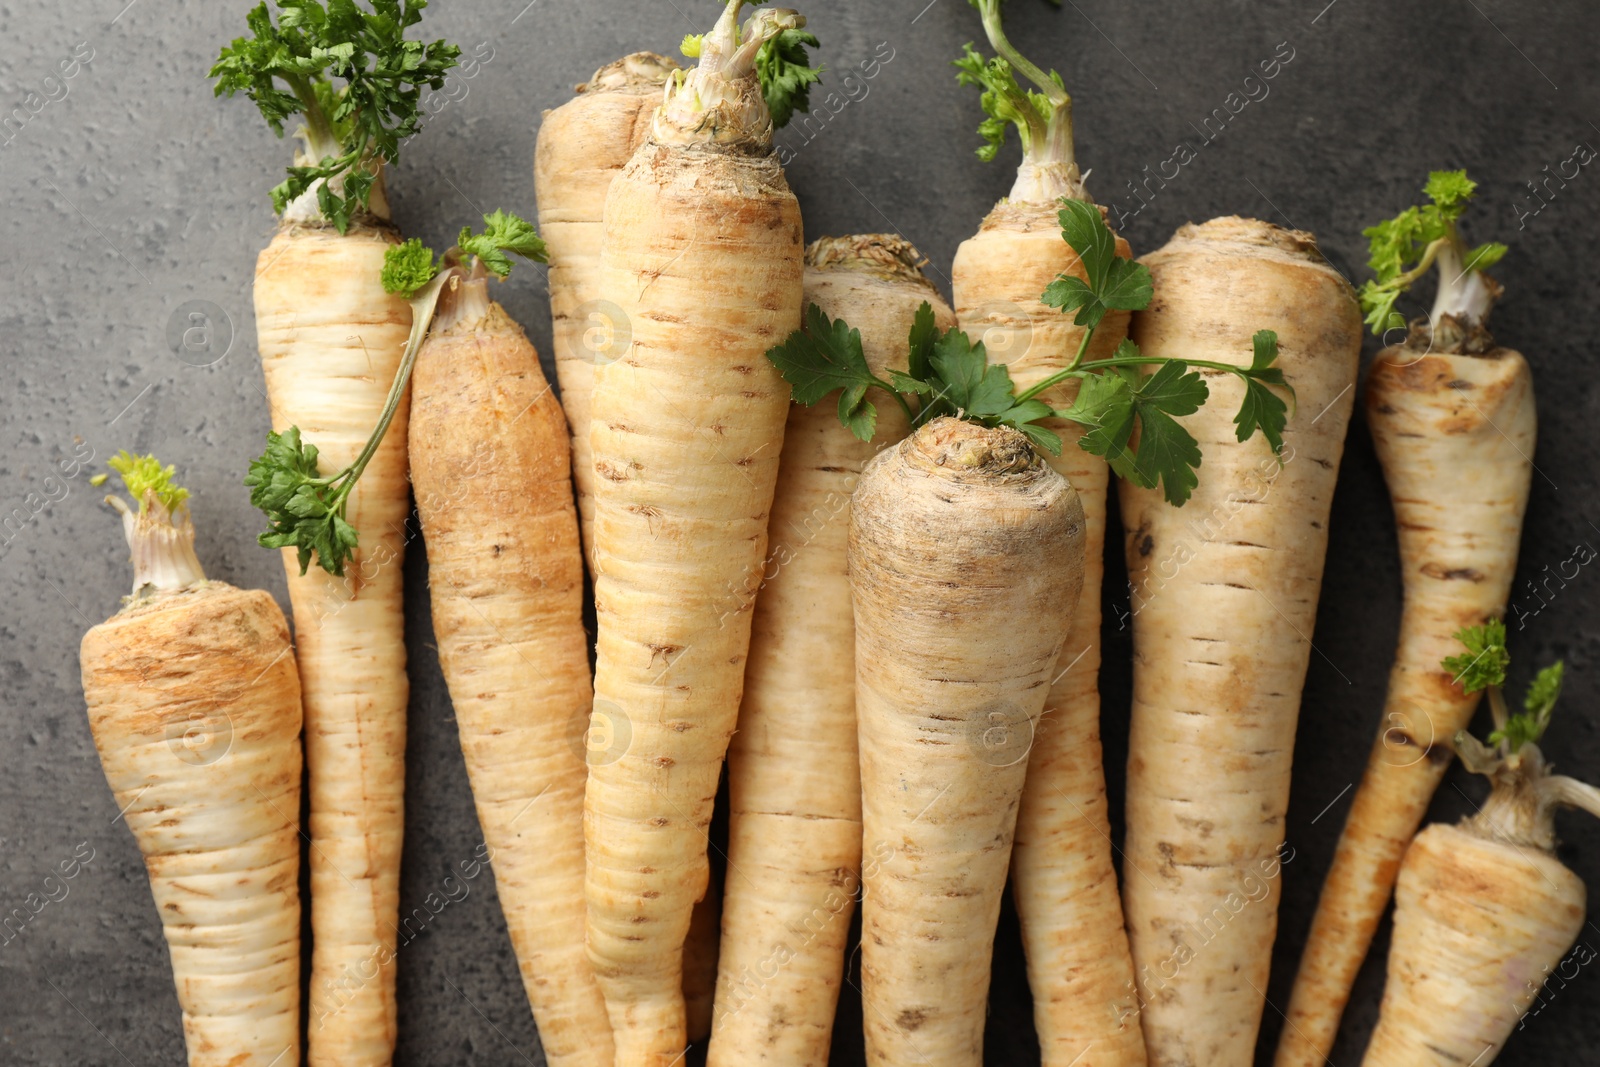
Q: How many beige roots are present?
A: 11